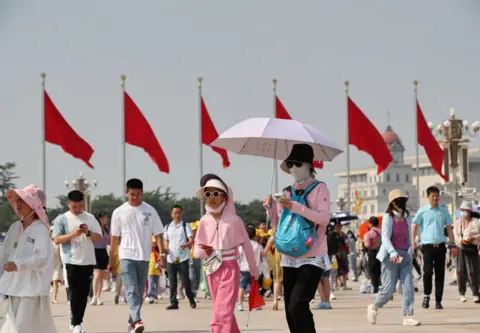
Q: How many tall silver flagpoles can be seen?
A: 6